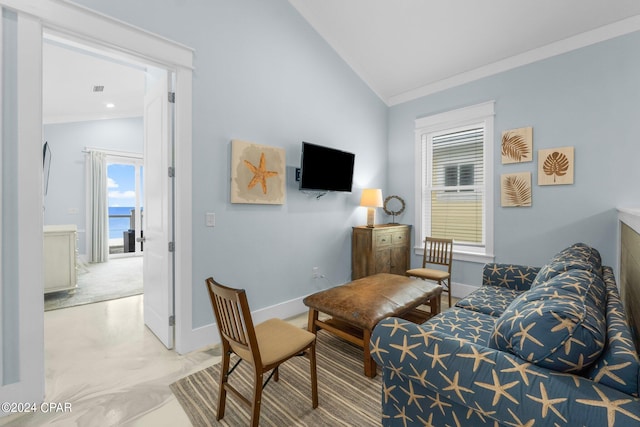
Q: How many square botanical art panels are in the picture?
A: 3